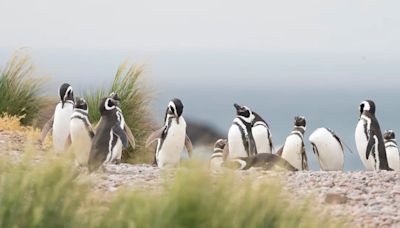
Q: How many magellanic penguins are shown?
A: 13